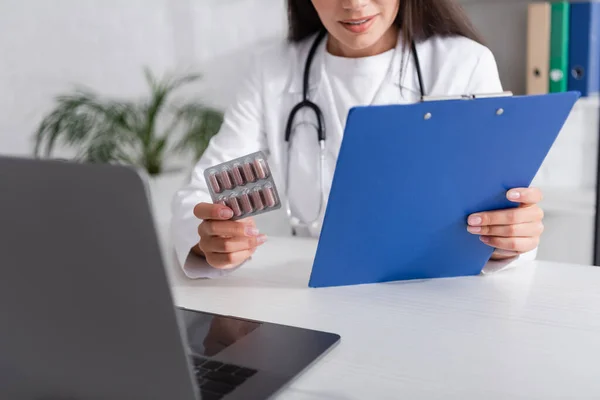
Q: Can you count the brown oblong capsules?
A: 10